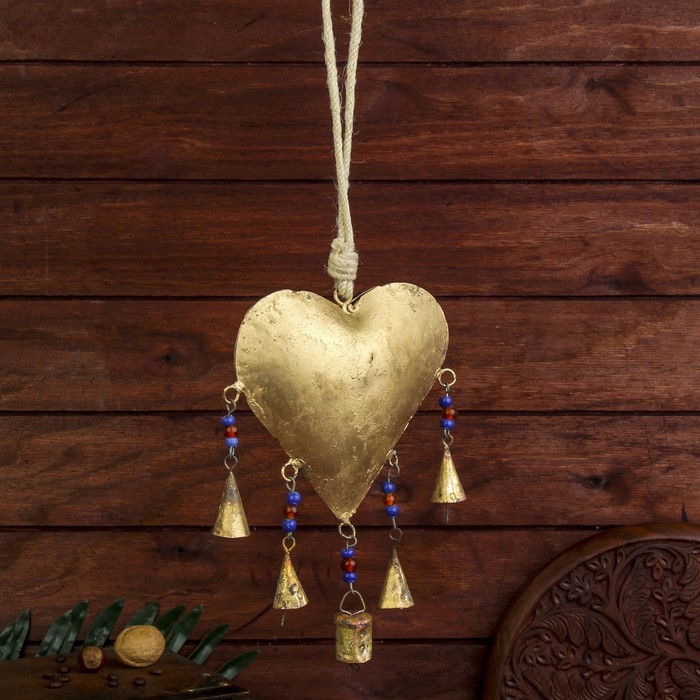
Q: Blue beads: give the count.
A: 10